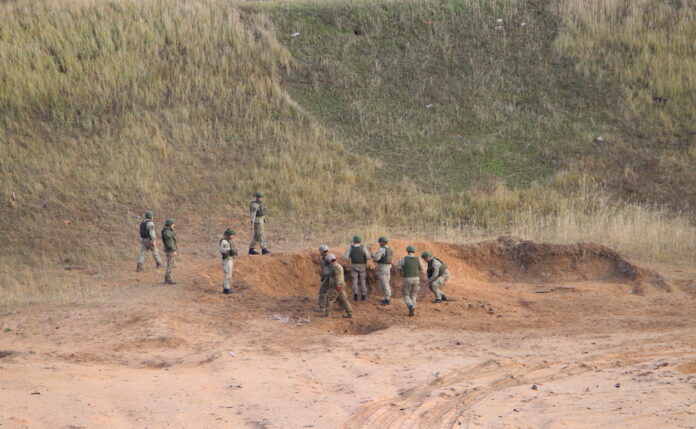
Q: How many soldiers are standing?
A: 9